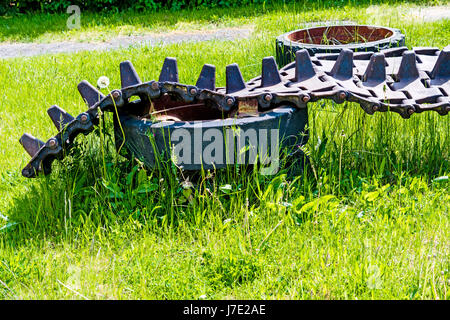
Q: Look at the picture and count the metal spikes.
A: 13